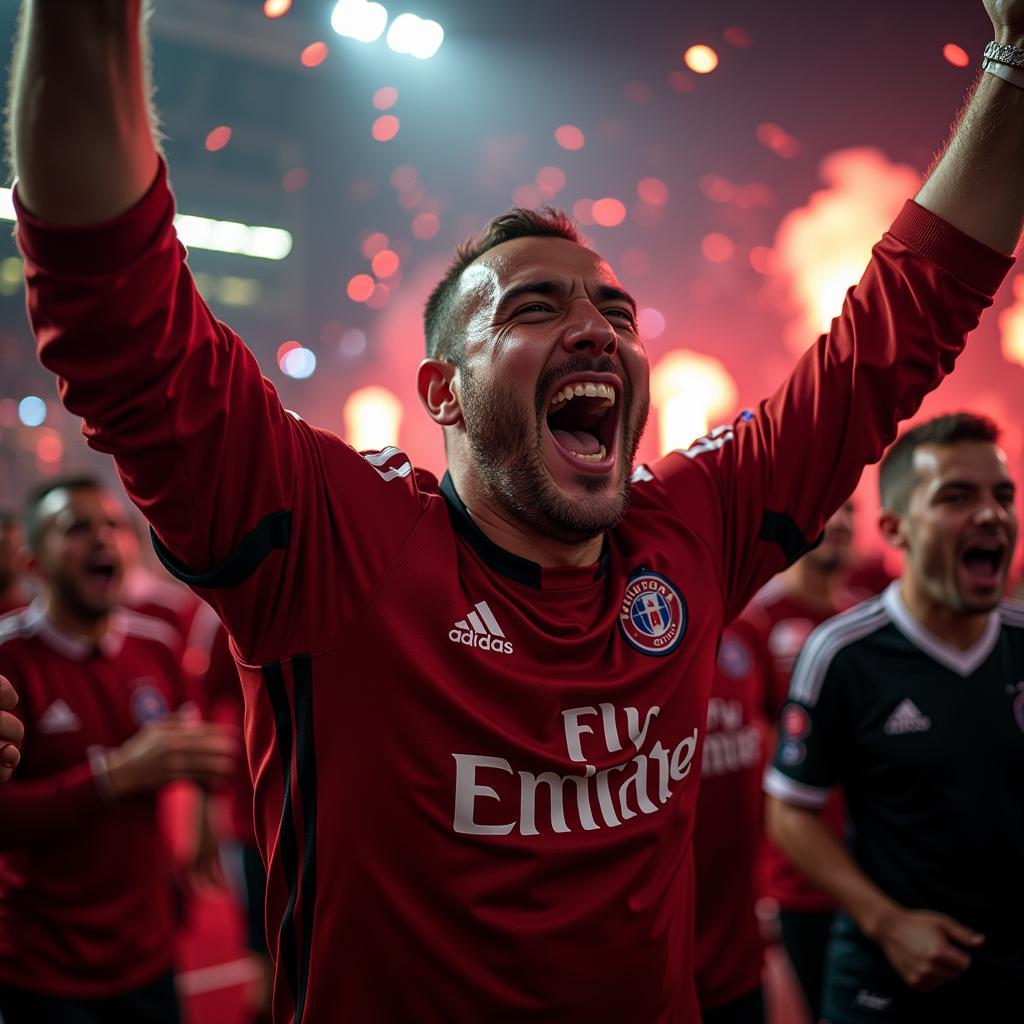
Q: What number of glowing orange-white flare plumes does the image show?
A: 4